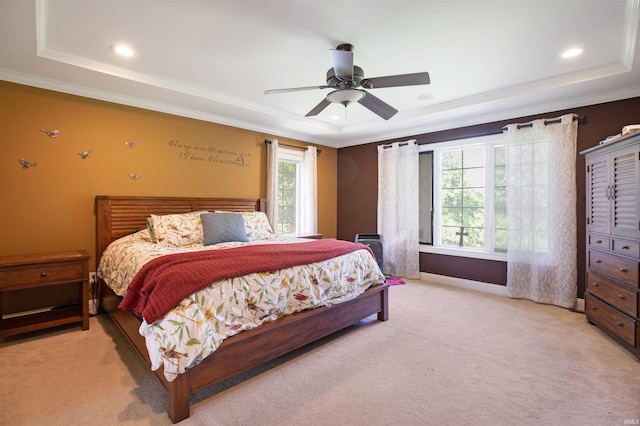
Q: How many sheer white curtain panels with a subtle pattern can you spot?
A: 4